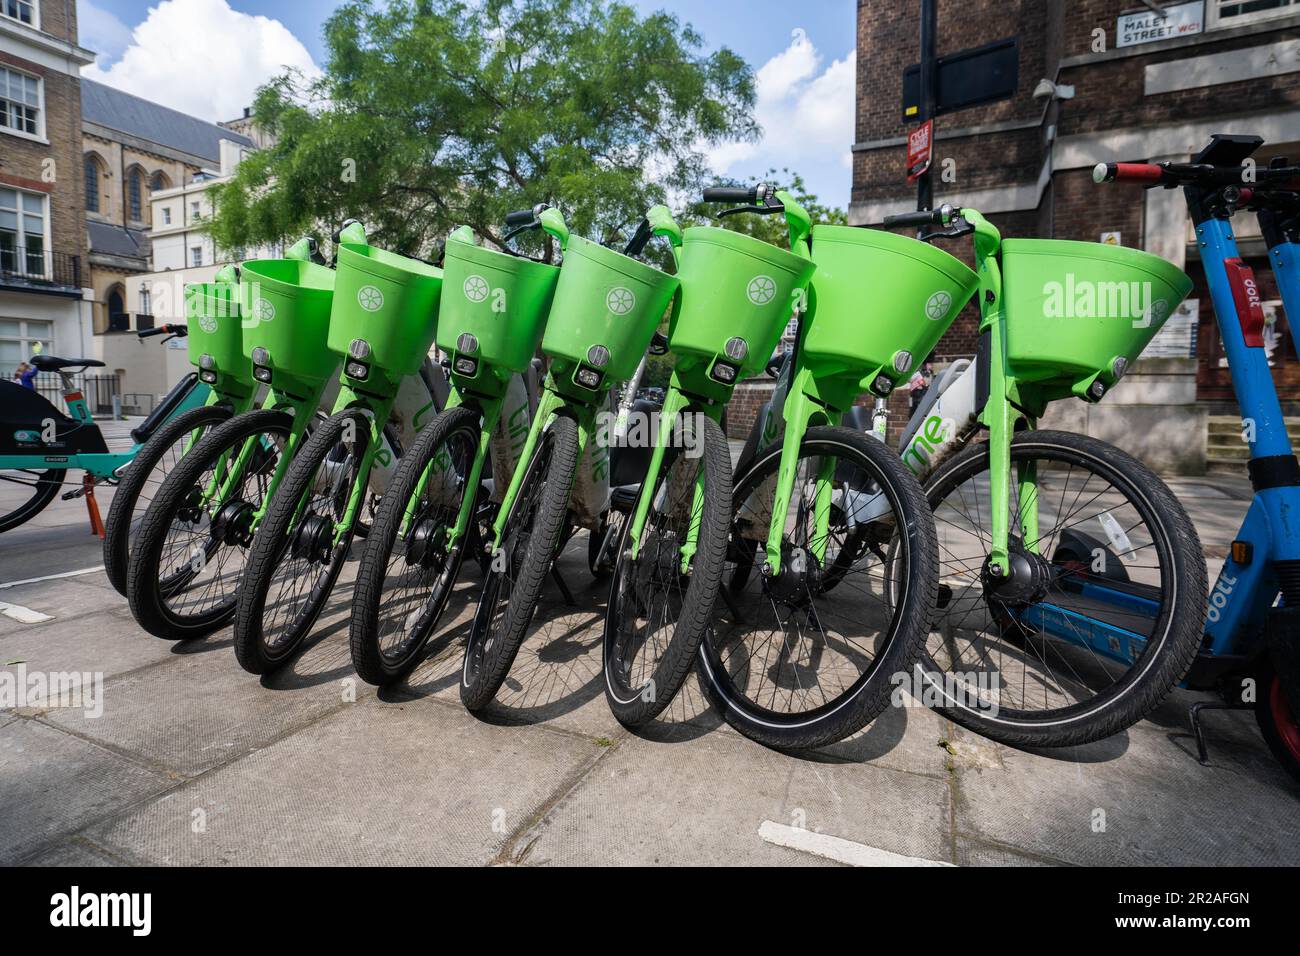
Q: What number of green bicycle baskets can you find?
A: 8